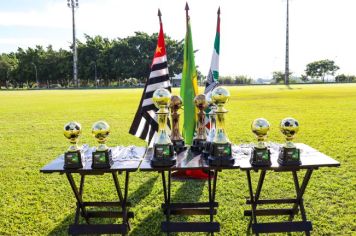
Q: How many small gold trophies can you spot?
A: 4